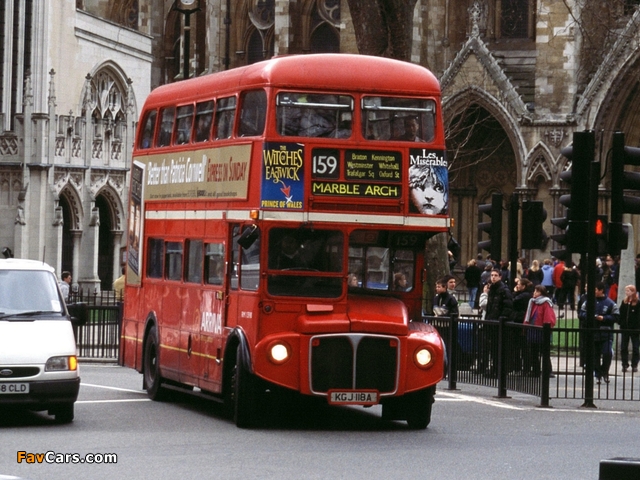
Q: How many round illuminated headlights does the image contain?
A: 2